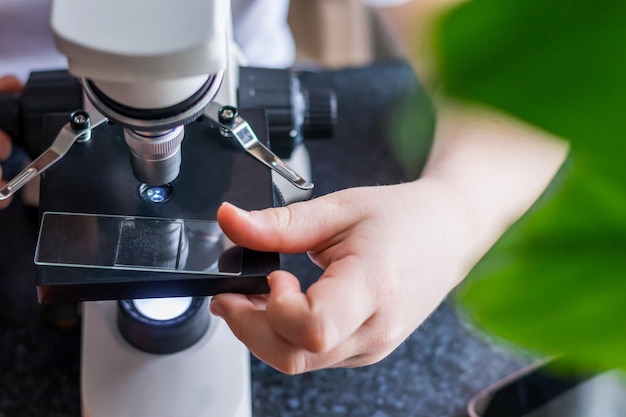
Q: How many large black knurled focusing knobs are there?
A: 2